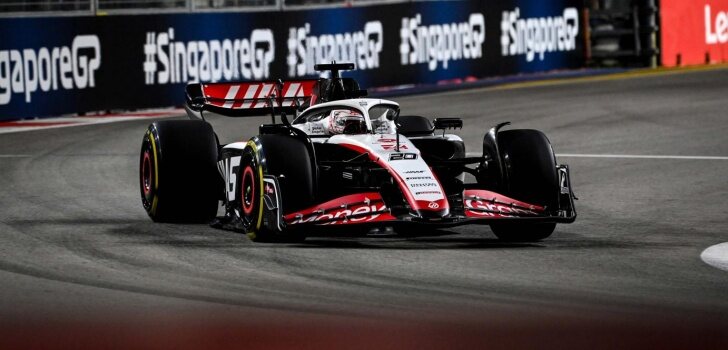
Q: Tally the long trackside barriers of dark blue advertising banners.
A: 1